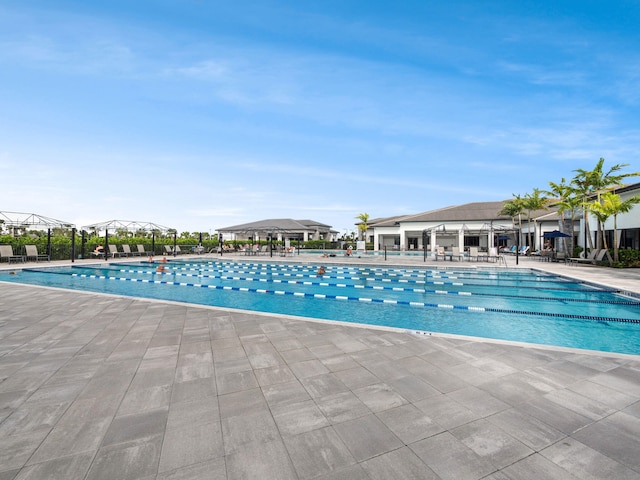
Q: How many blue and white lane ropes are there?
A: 5